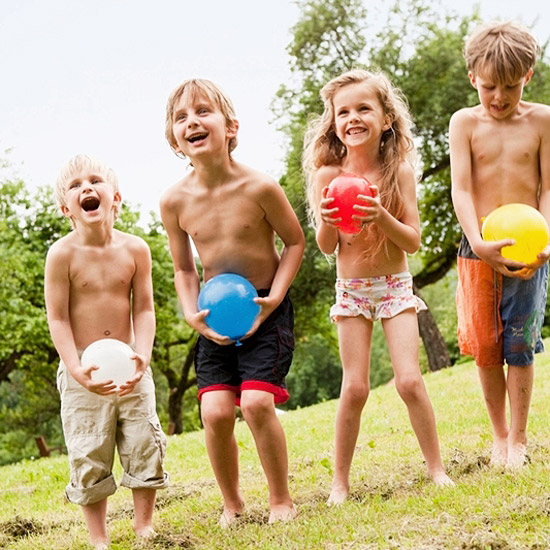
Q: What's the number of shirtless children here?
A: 4